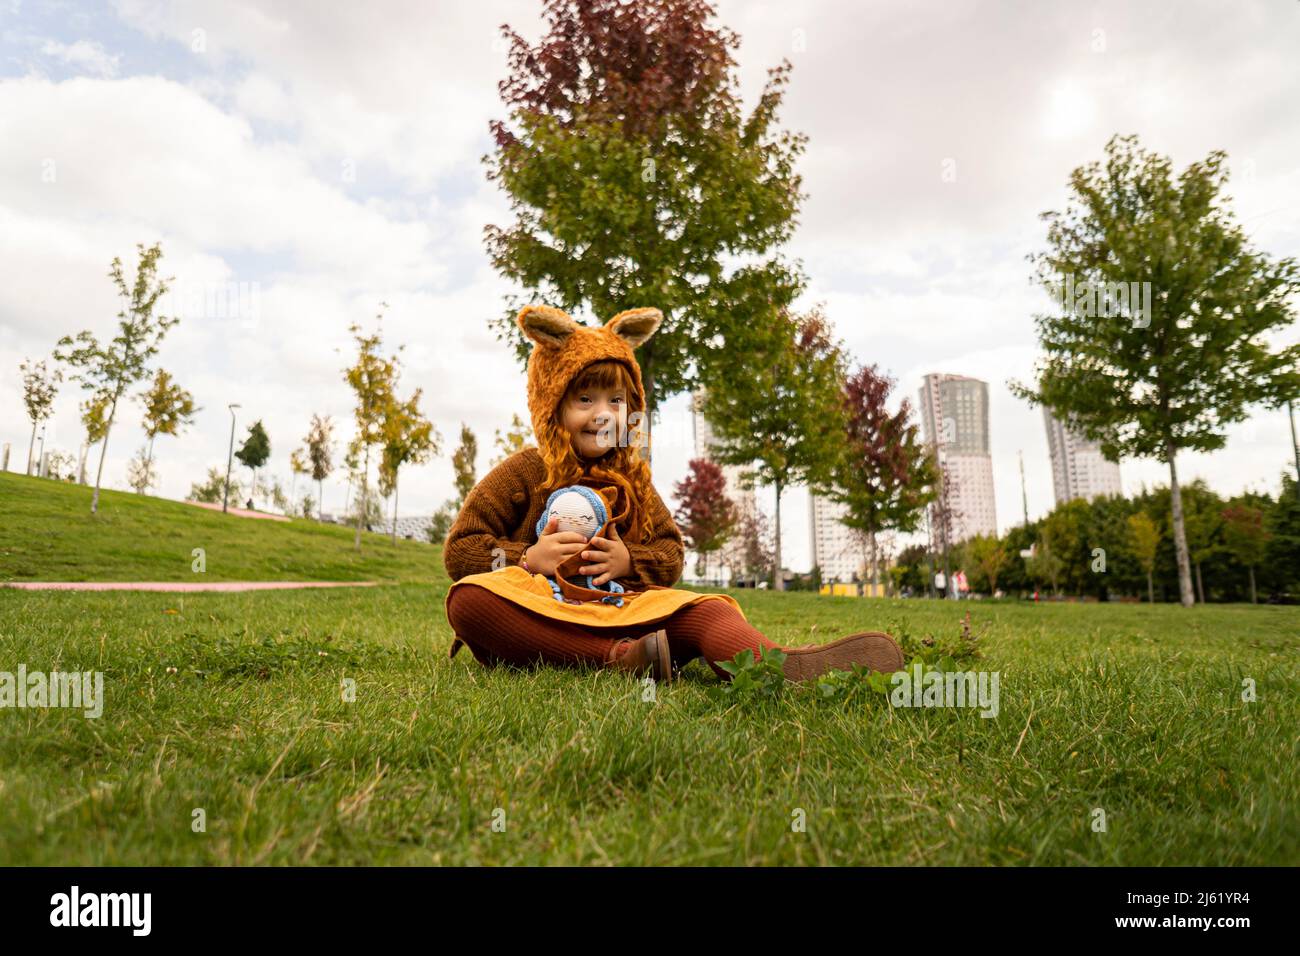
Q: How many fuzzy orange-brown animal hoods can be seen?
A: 1